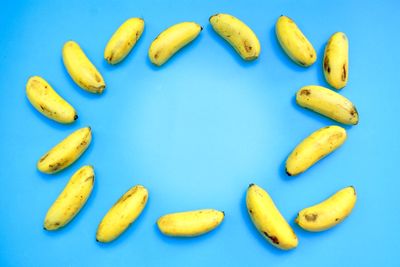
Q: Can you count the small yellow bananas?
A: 15